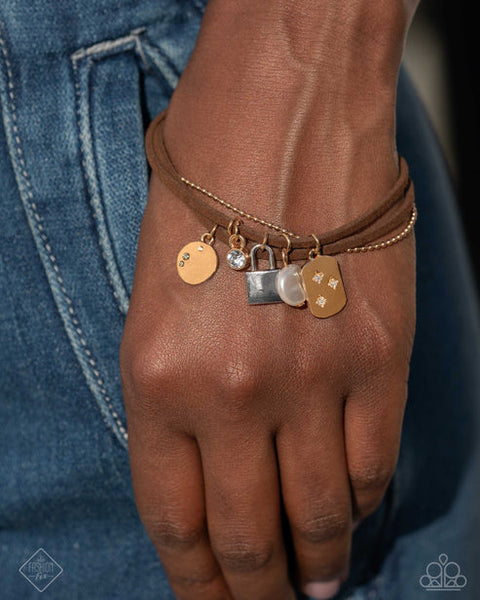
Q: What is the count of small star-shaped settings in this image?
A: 3